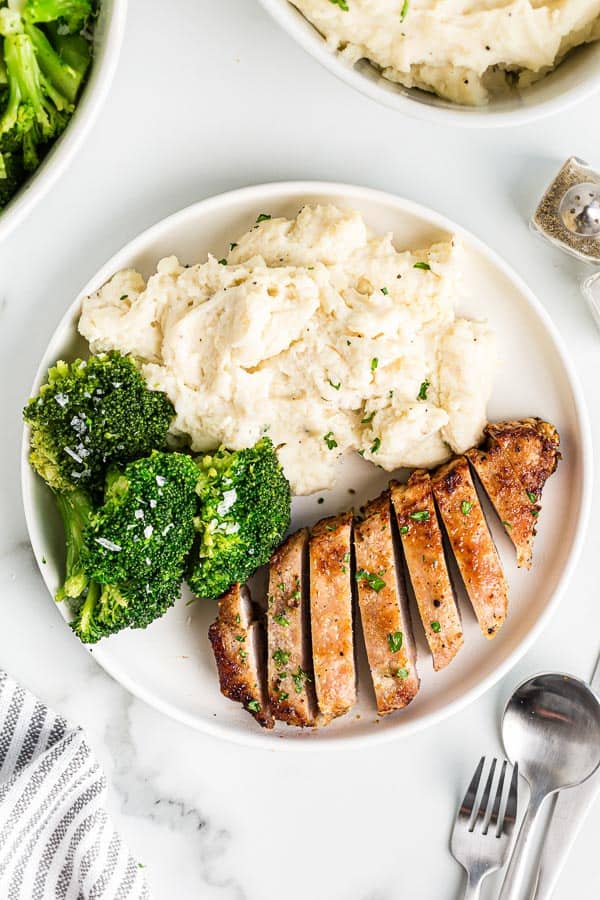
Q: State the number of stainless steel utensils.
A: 3